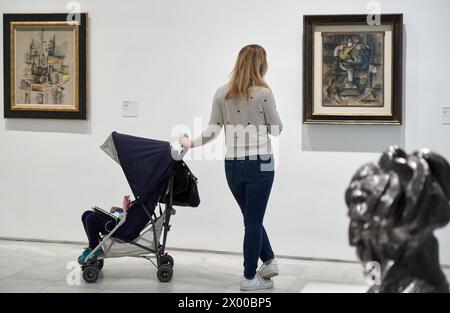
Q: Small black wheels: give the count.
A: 4